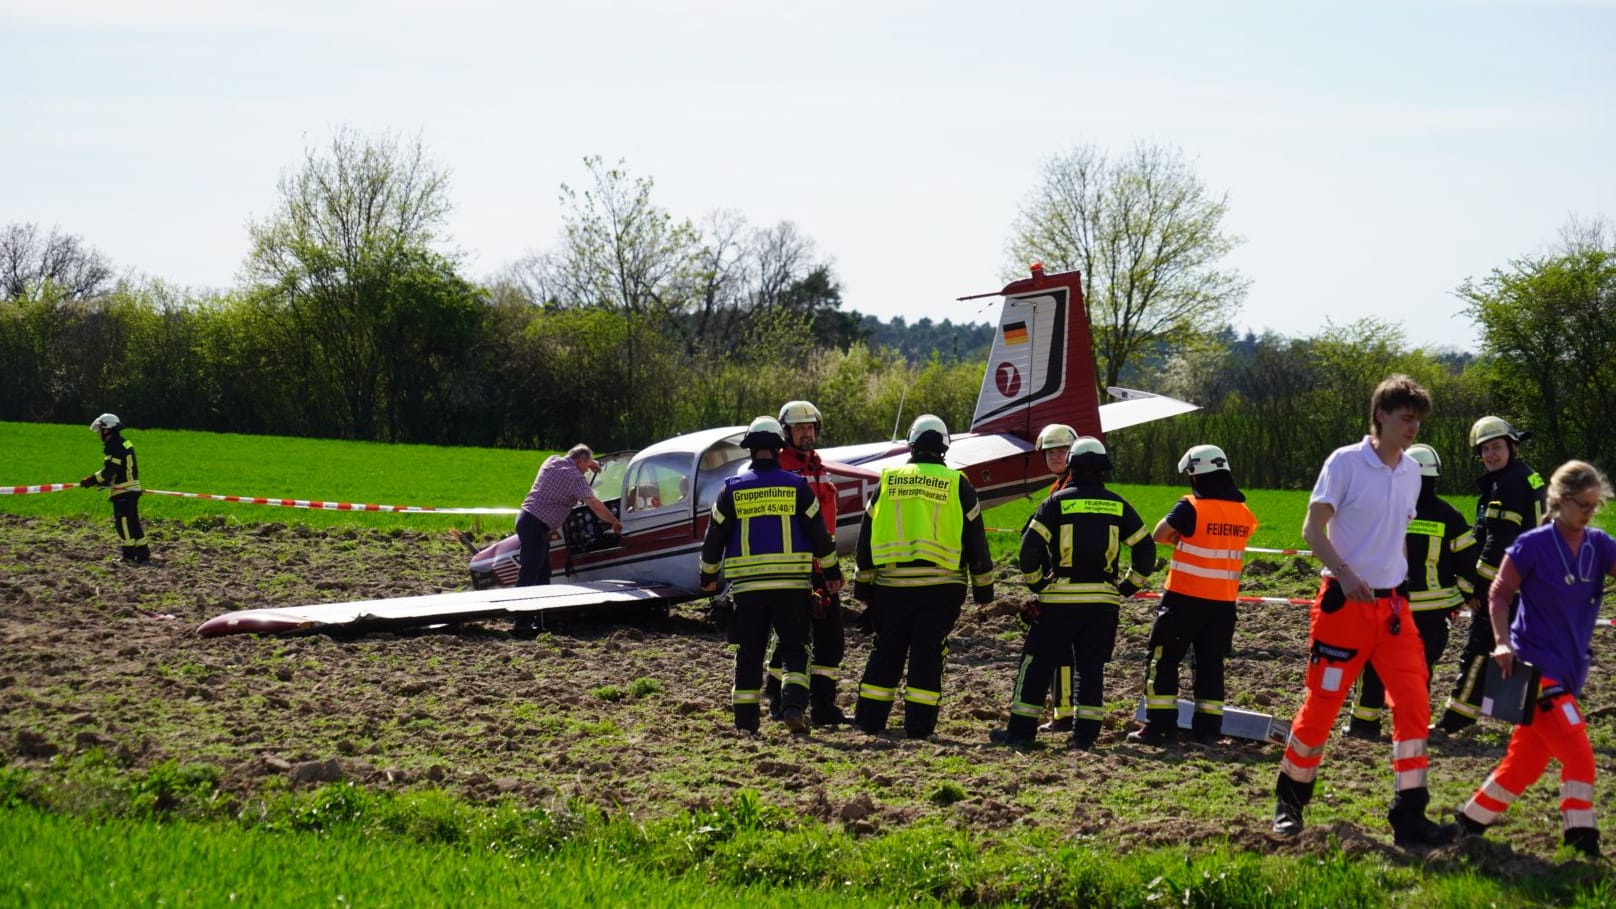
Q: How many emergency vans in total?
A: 0